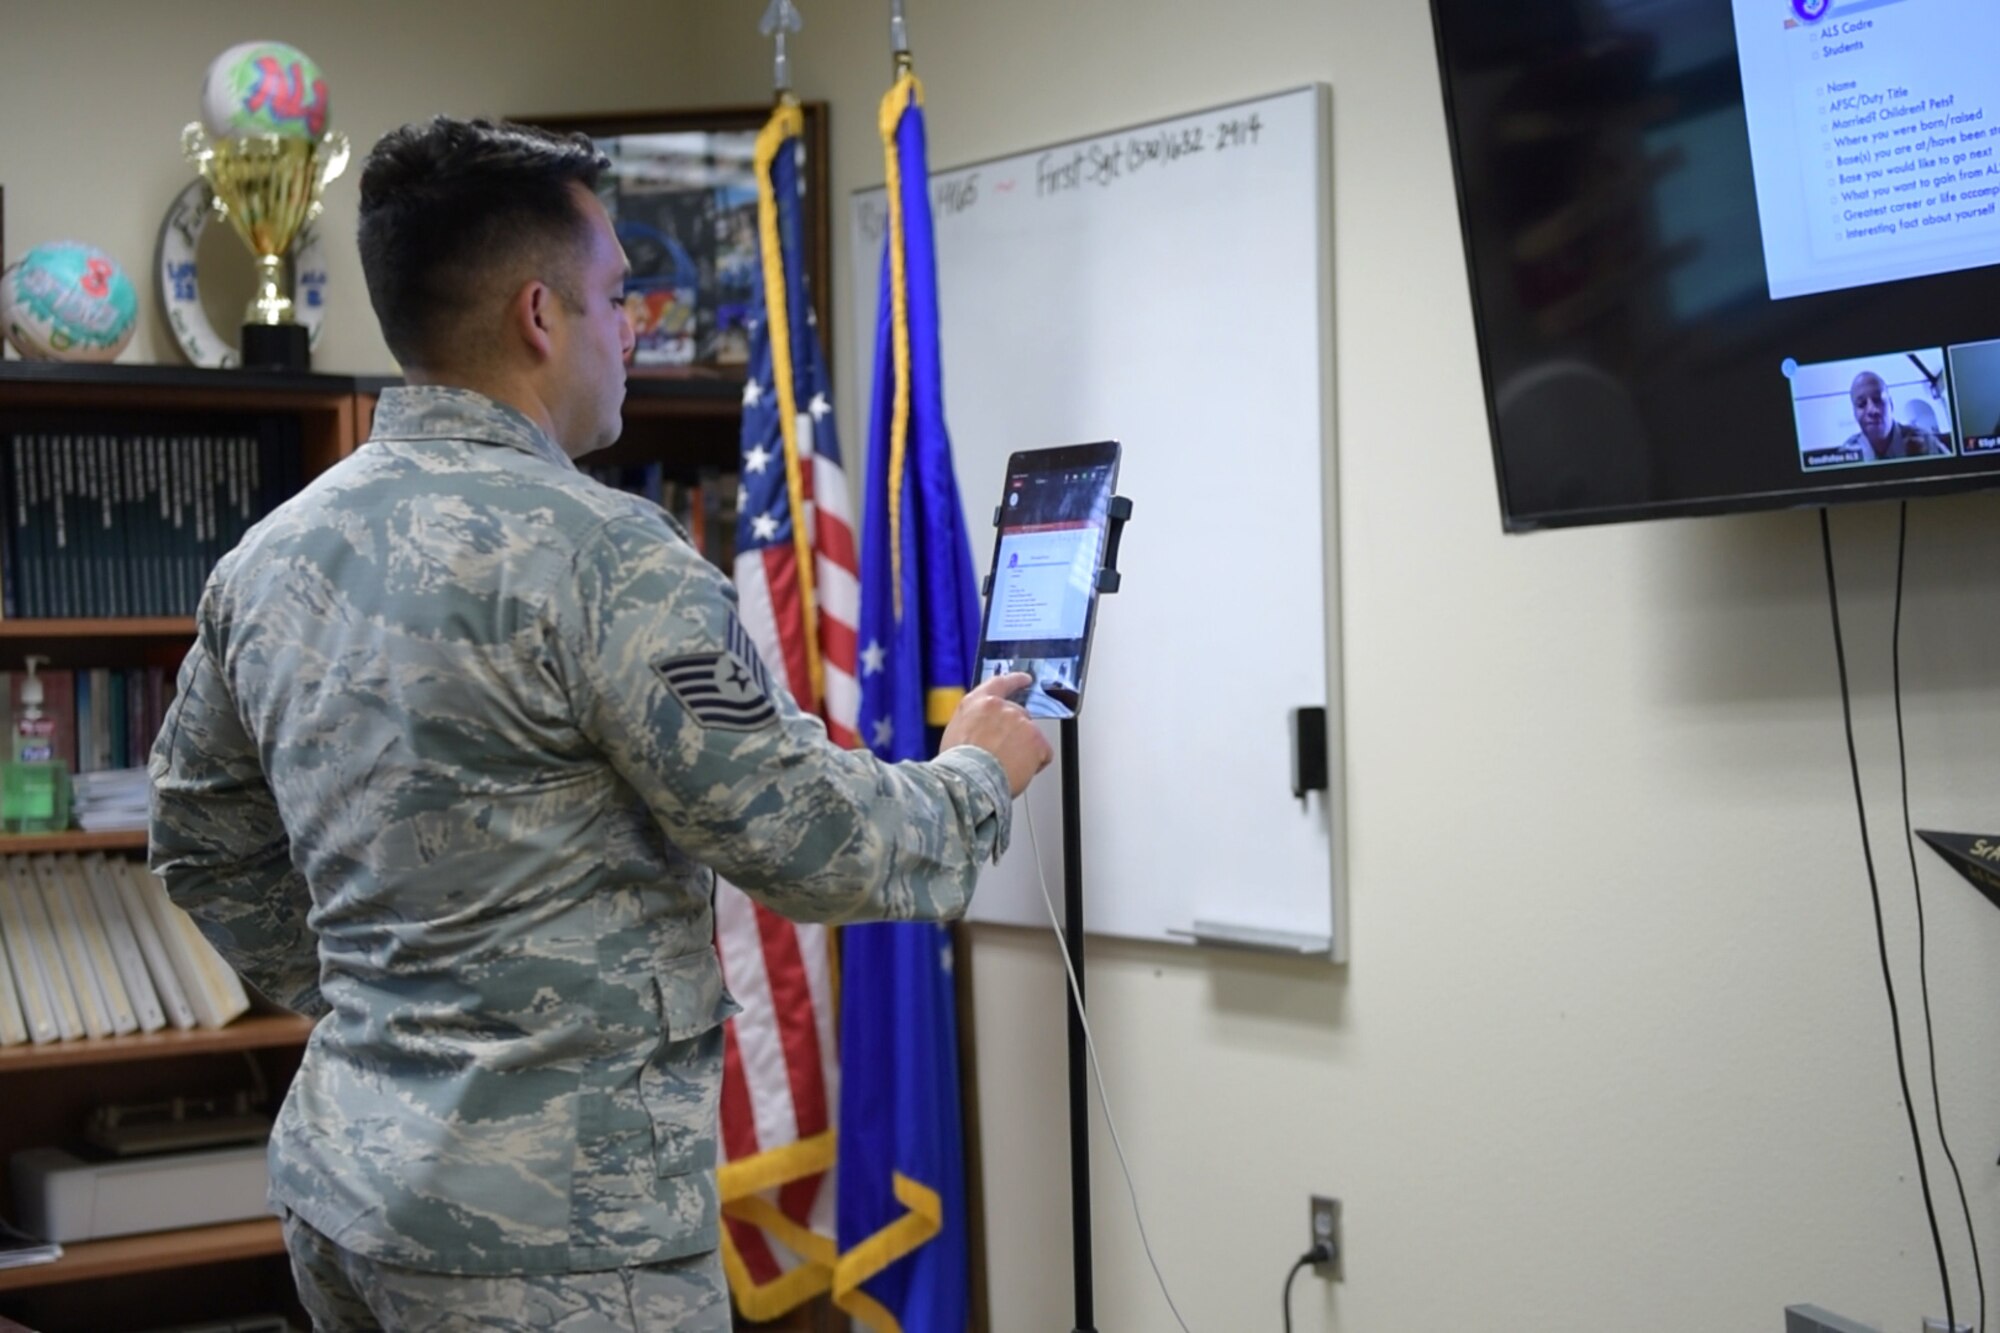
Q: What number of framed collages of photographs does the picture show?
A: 1